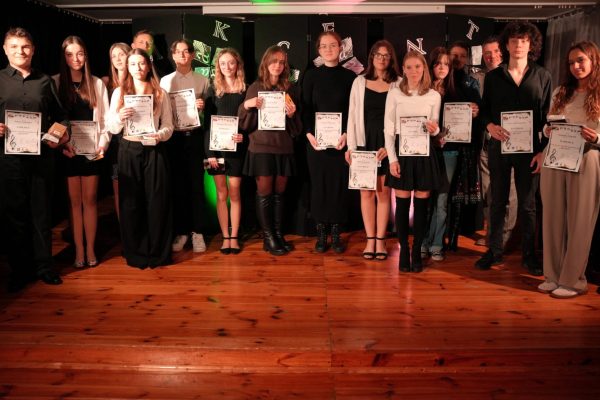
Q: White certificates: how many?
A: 12